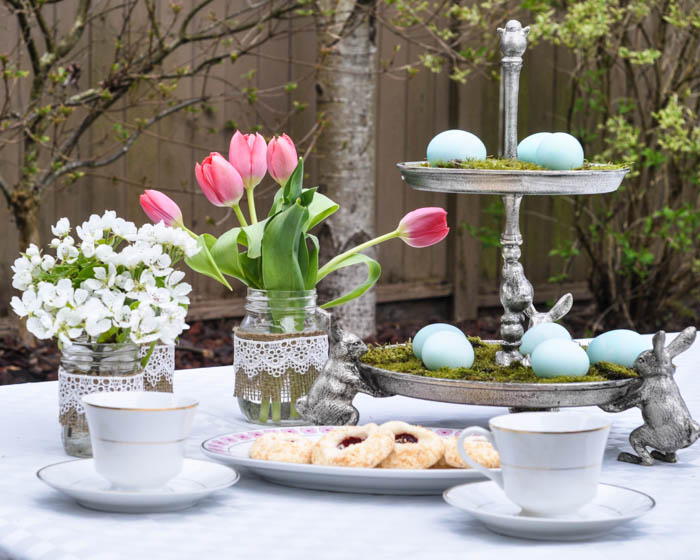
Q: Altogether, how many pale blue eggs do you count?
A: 8